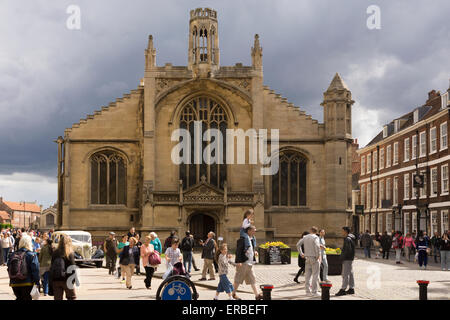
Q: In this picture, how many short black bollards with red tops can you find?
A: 3